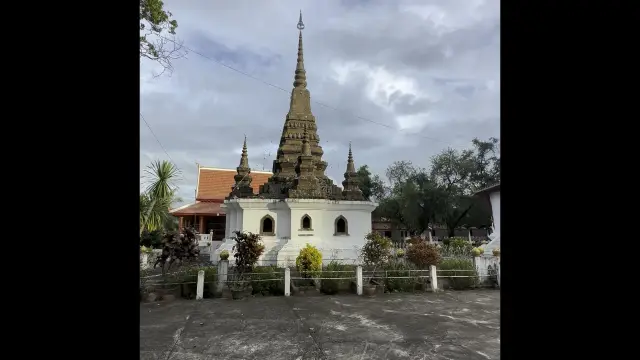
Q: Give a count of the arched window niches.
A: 3